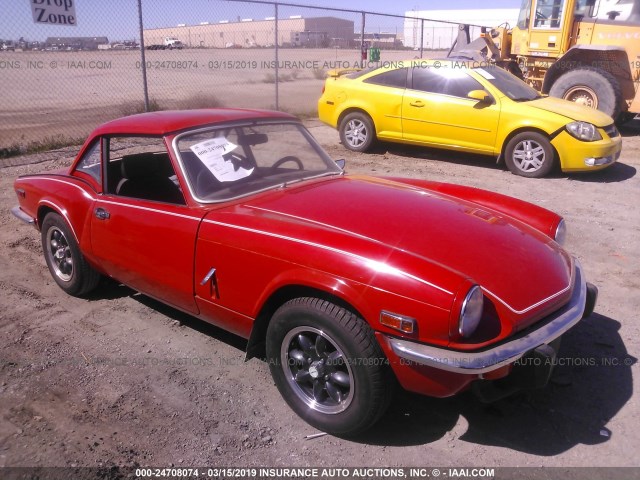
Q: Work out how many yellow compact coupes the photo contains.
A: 1